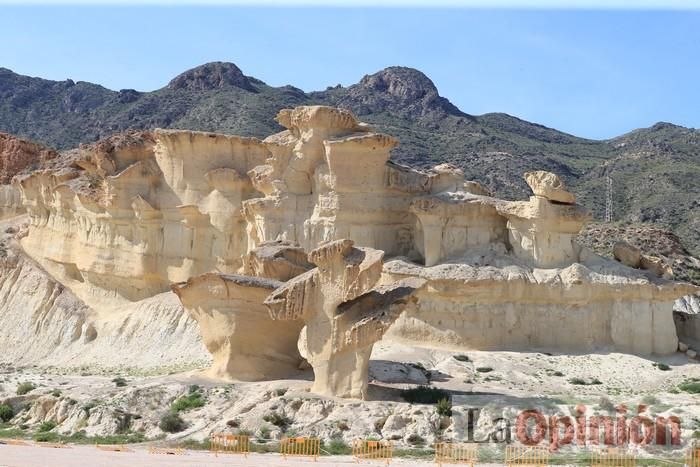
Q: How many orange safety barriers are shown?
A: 11